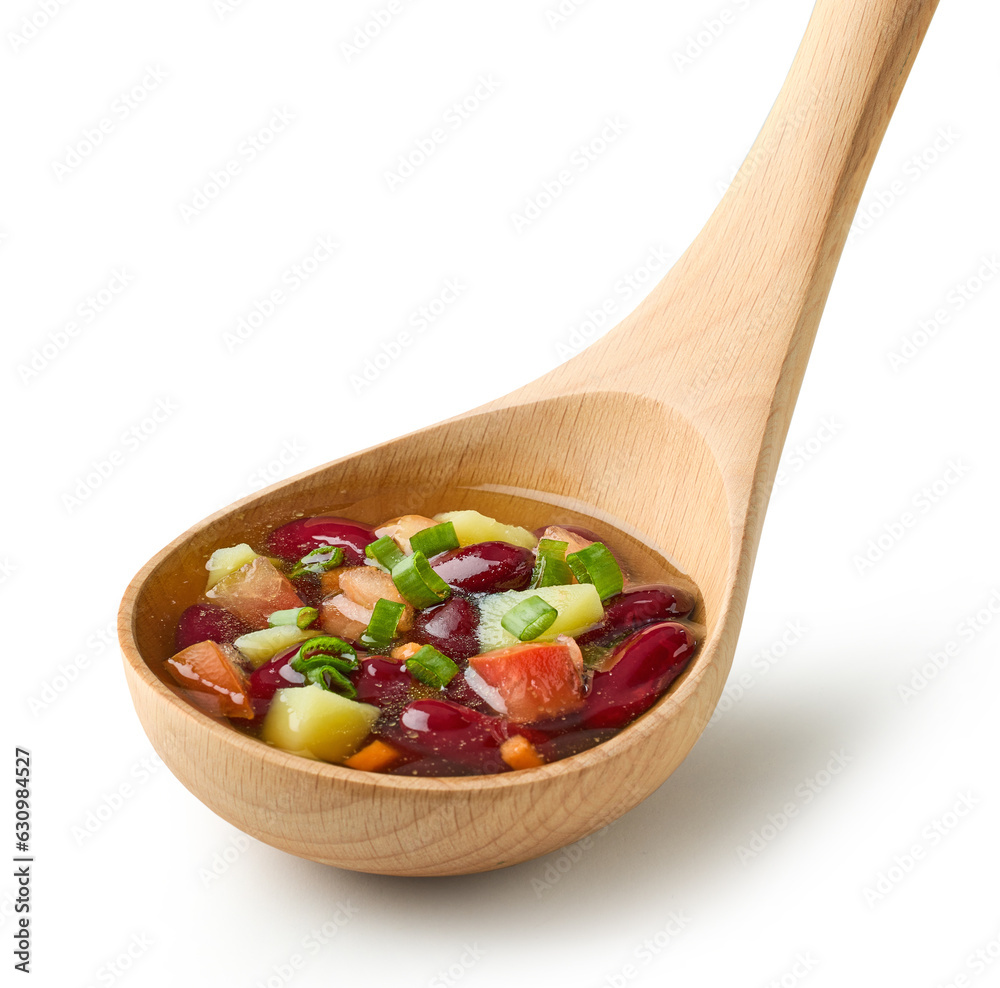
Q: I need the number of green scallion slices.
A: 12